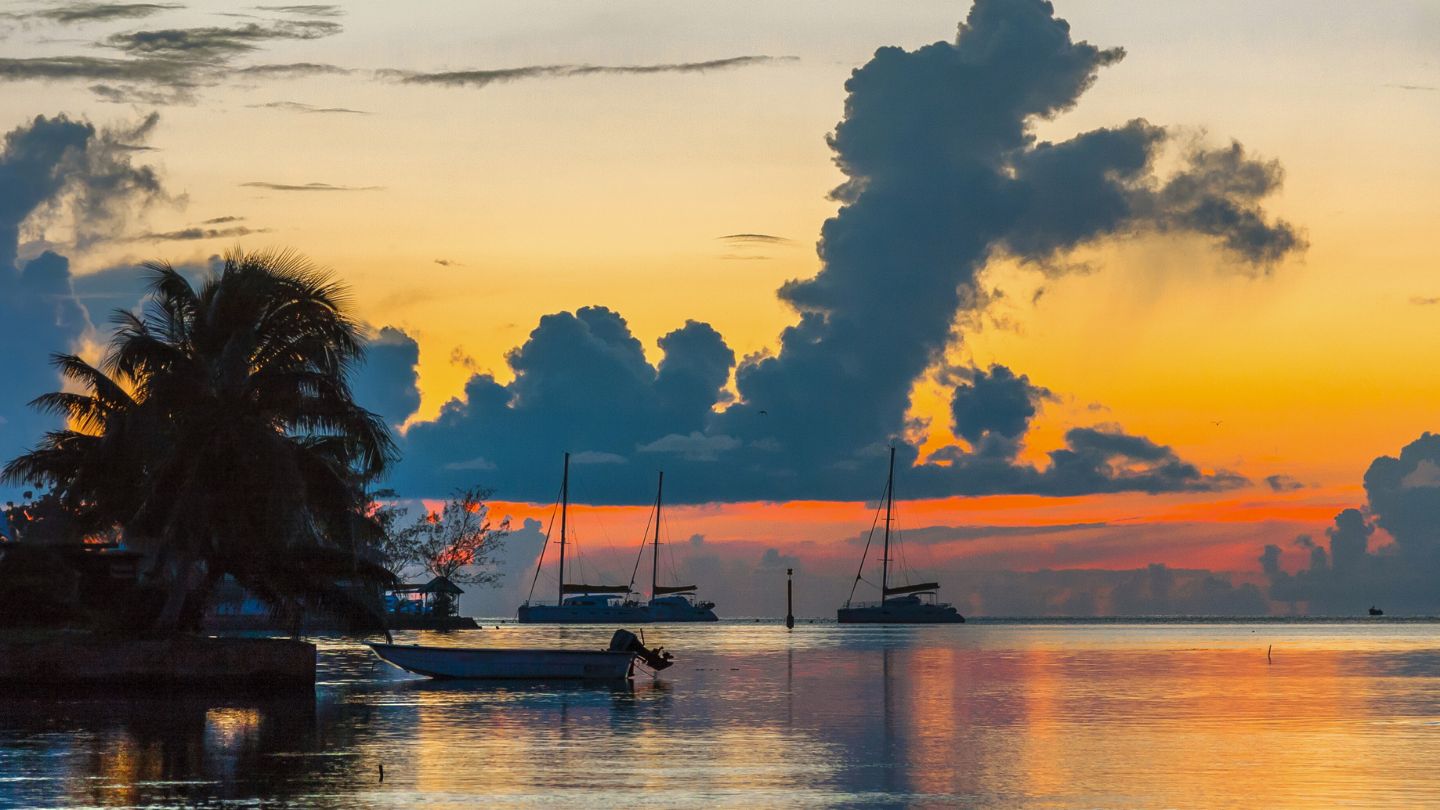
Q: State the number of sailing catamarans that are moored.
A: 3